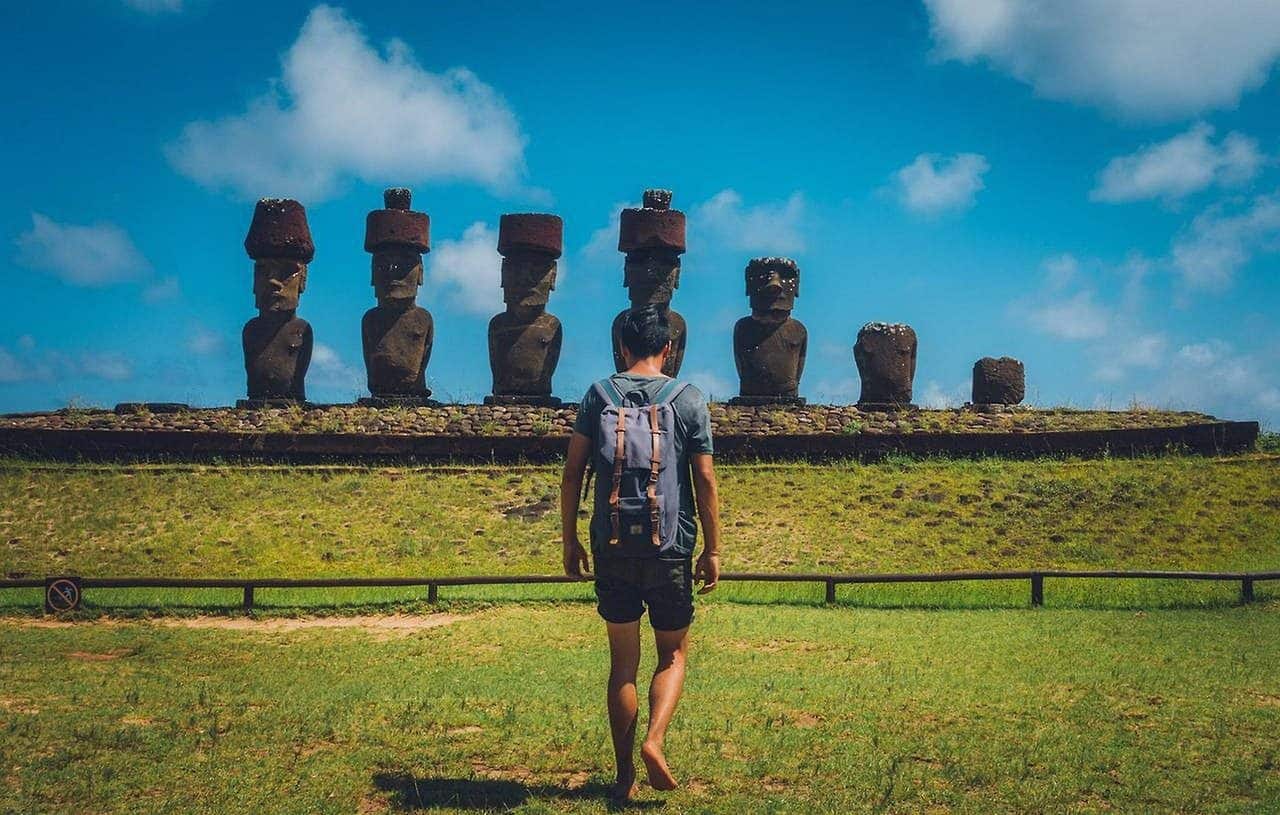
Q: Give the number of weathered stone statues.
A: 7